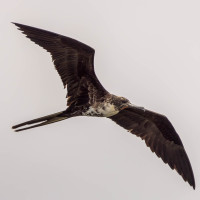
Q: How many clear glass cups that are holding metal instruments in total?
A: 0